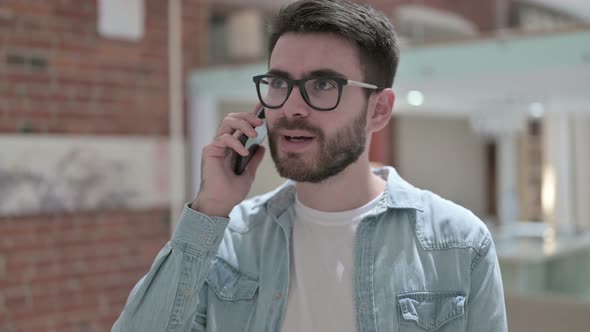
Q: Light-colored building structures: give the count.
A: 1